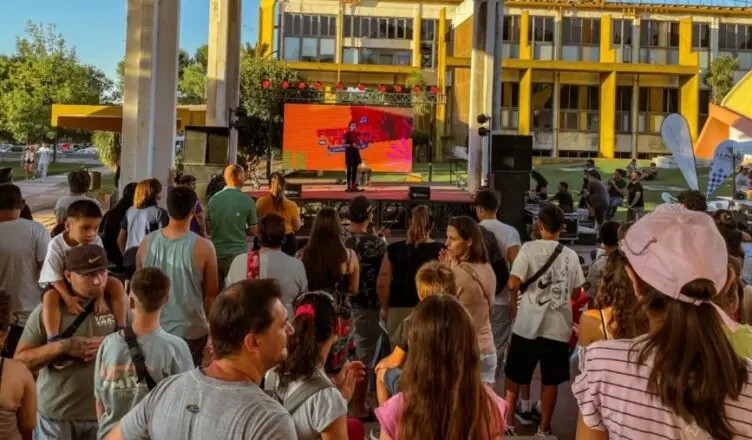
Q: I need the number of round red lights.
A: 10